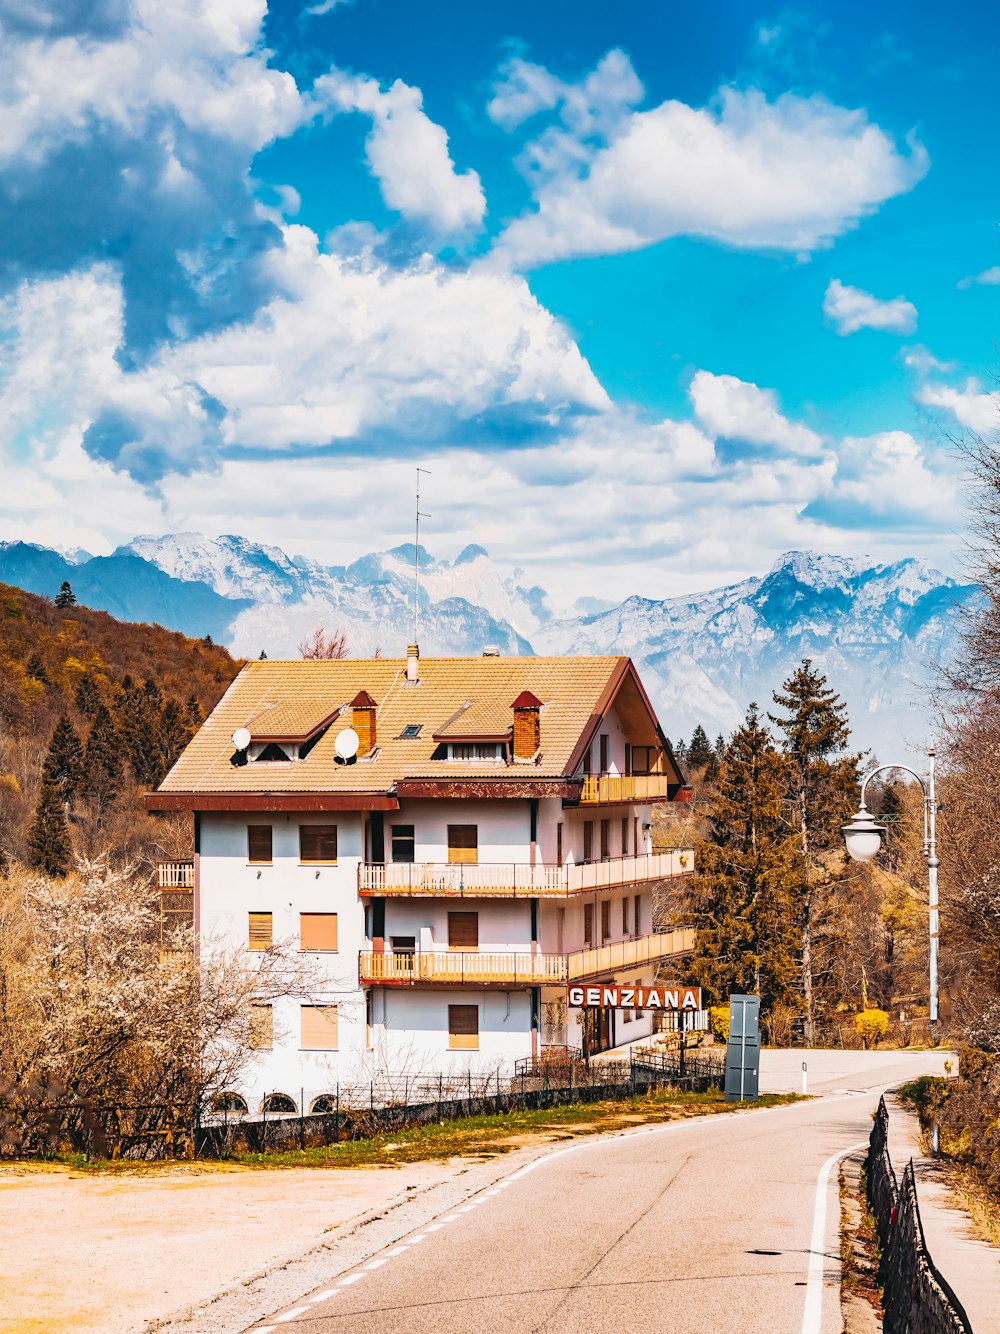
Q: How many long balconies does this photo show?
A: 2